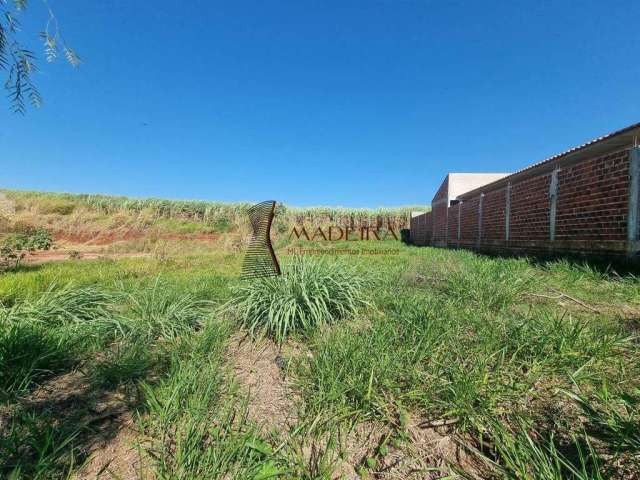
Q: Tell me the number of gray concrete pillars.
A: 5